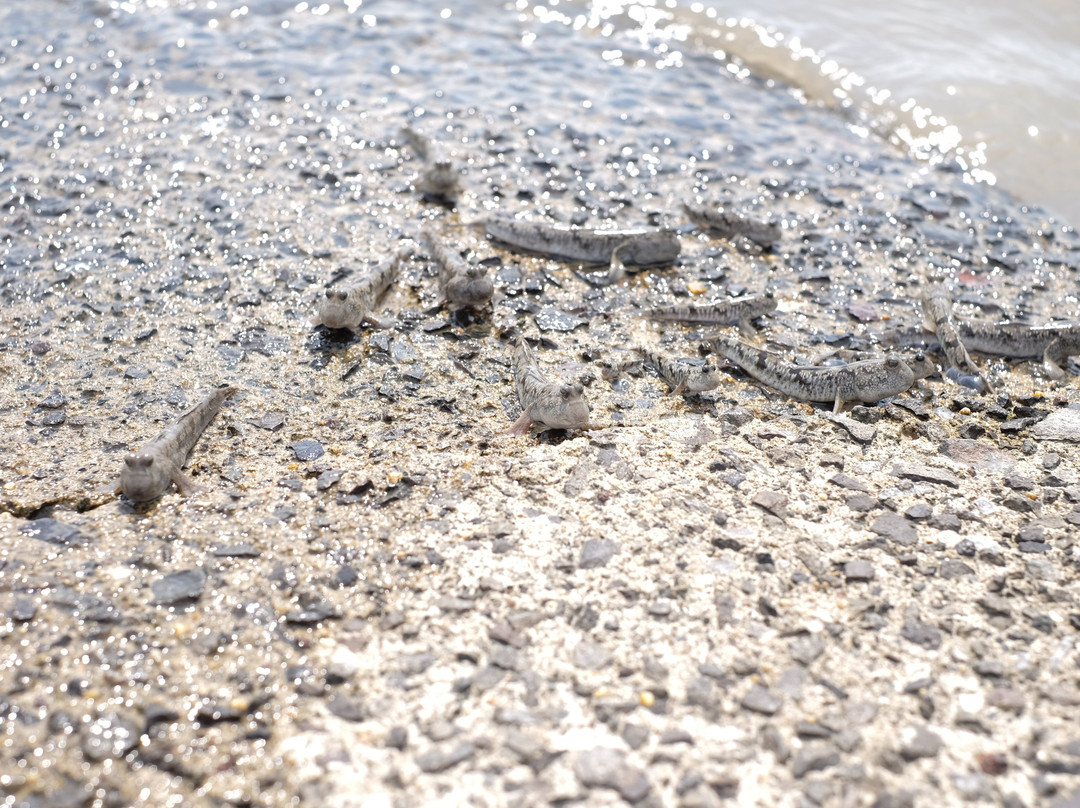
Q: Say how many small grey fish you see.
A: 13